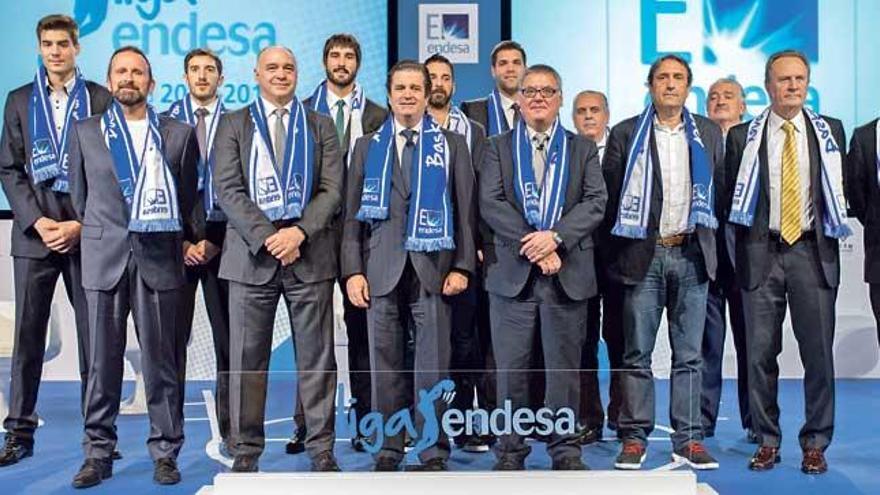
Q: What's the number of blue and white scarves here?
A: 11